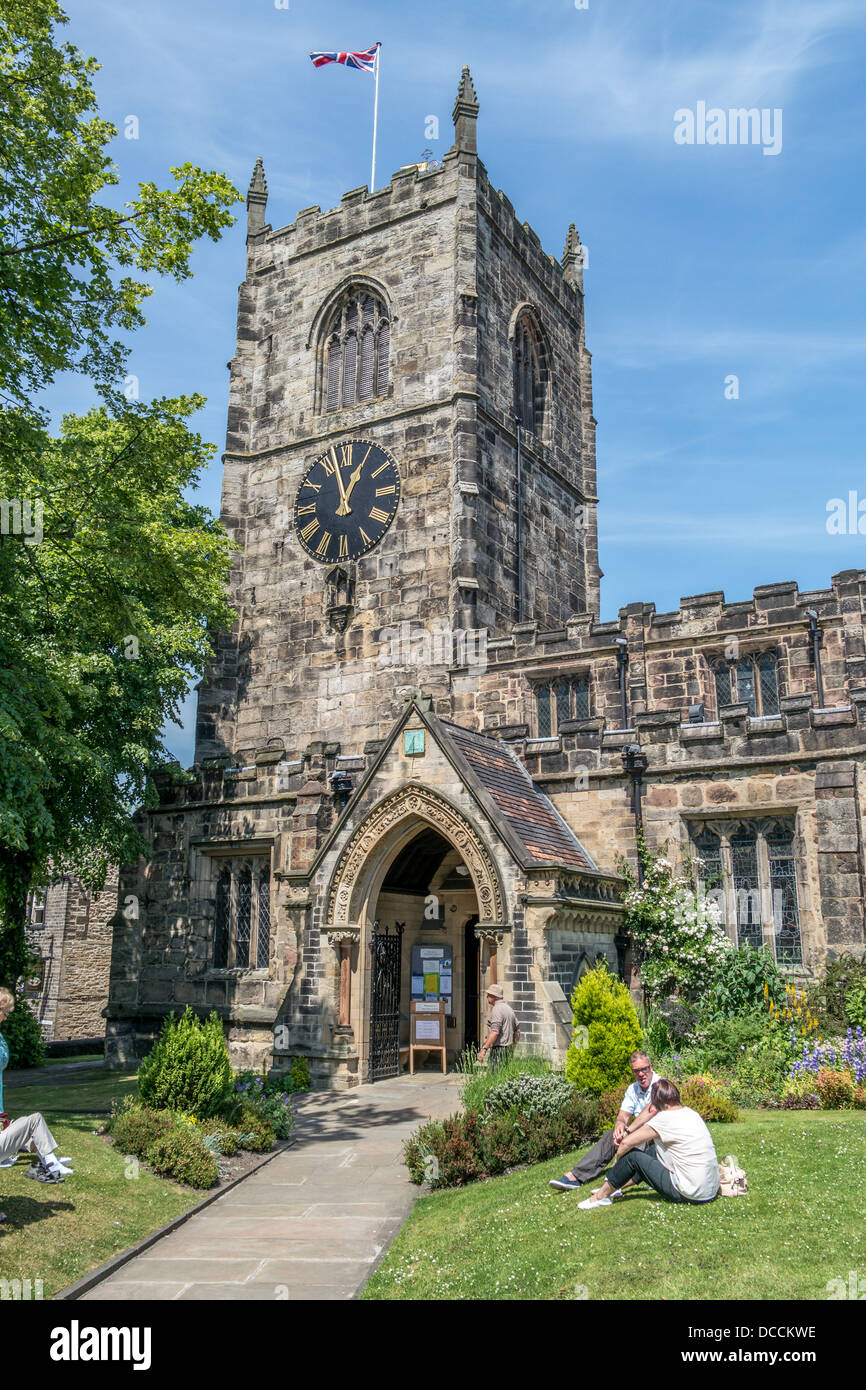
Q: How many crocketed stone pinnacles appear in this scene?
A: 3